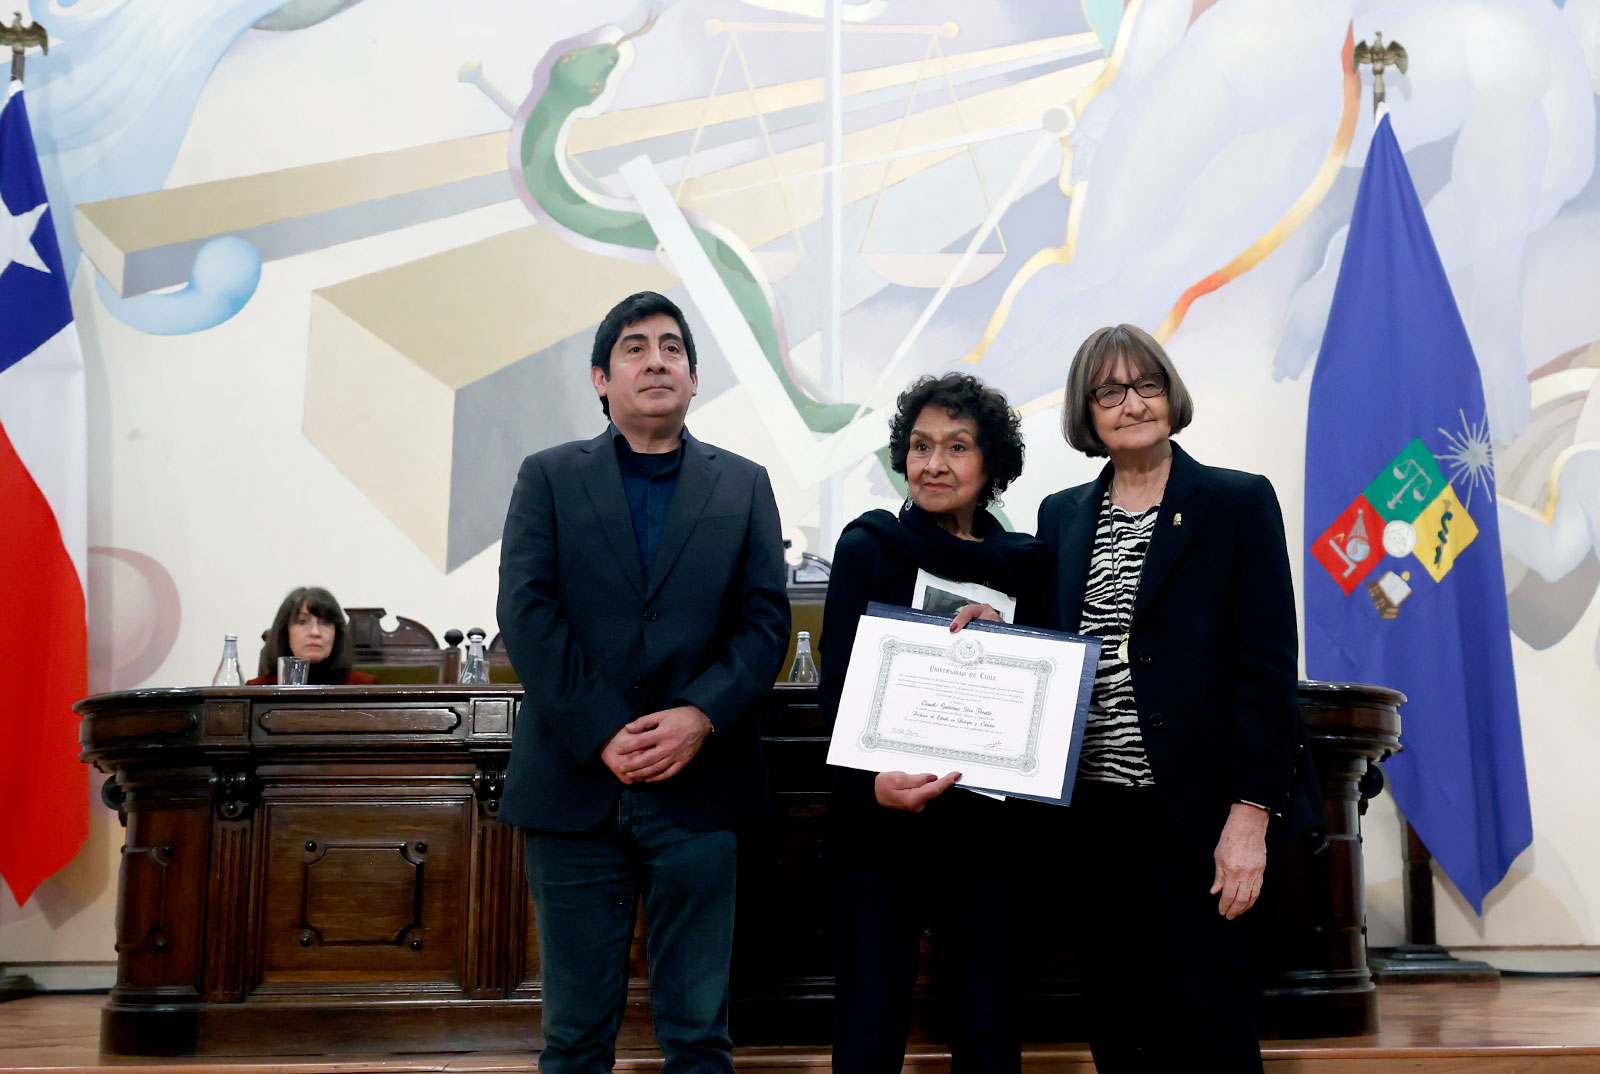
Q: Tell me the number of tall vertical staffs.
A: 2